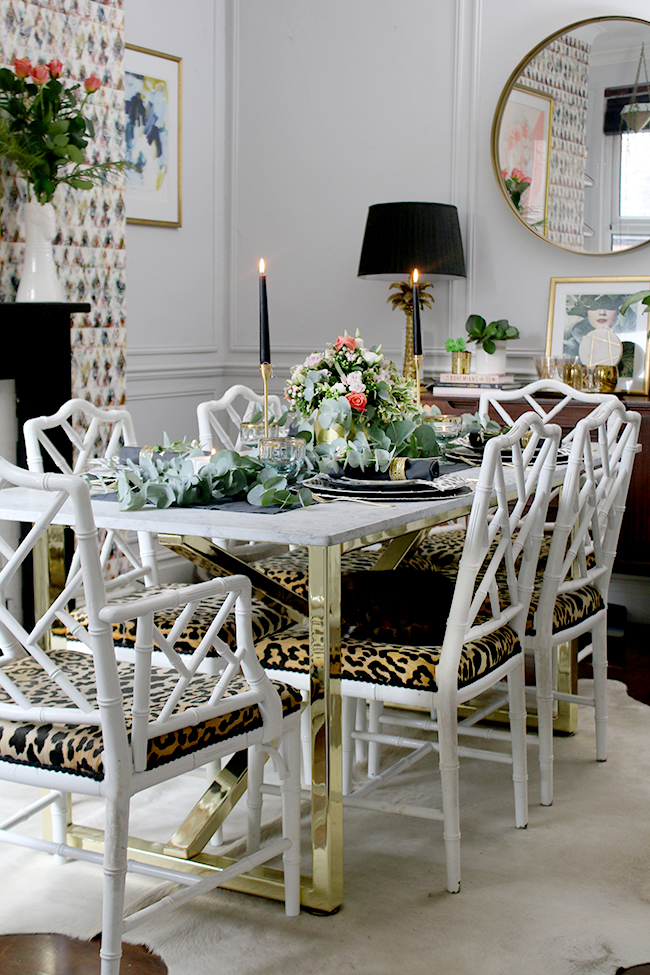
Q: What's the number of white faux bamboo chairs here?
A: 6